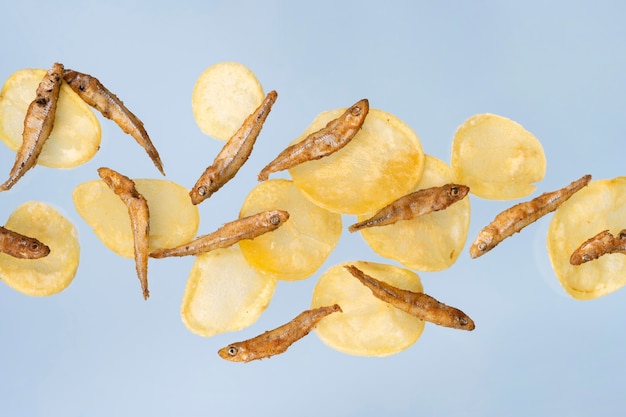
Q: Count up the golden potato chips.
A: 11